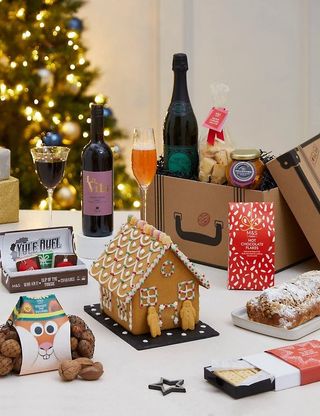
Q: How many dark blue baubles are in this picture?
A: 3